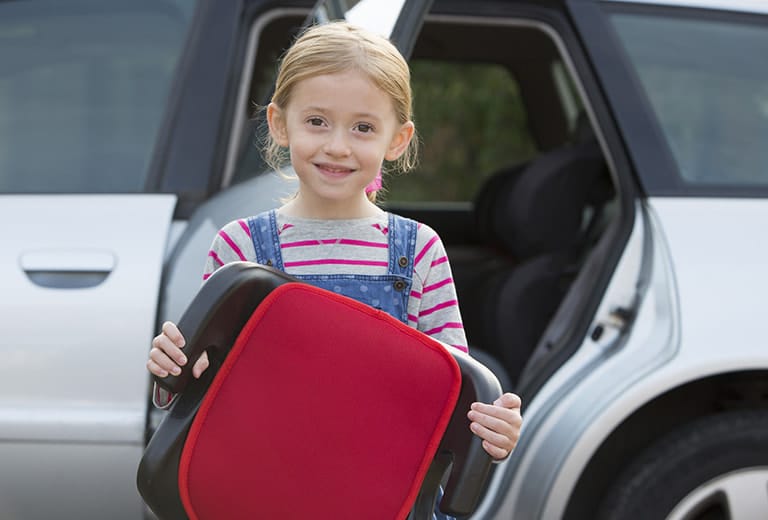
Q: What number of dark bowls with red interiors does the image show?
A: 0